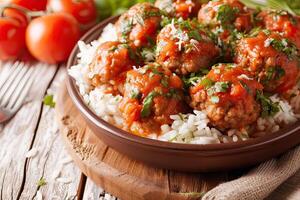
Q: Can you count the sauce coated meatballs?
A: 9